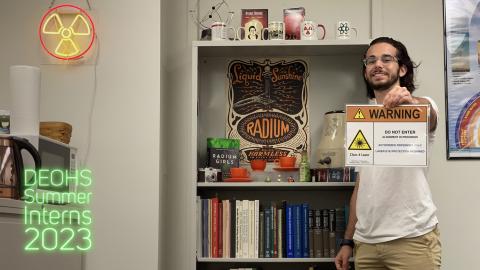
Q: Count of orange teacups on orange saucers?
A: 2